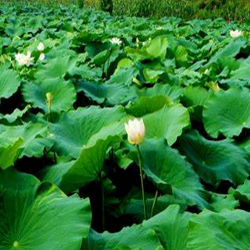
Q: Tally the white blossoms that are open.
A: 4